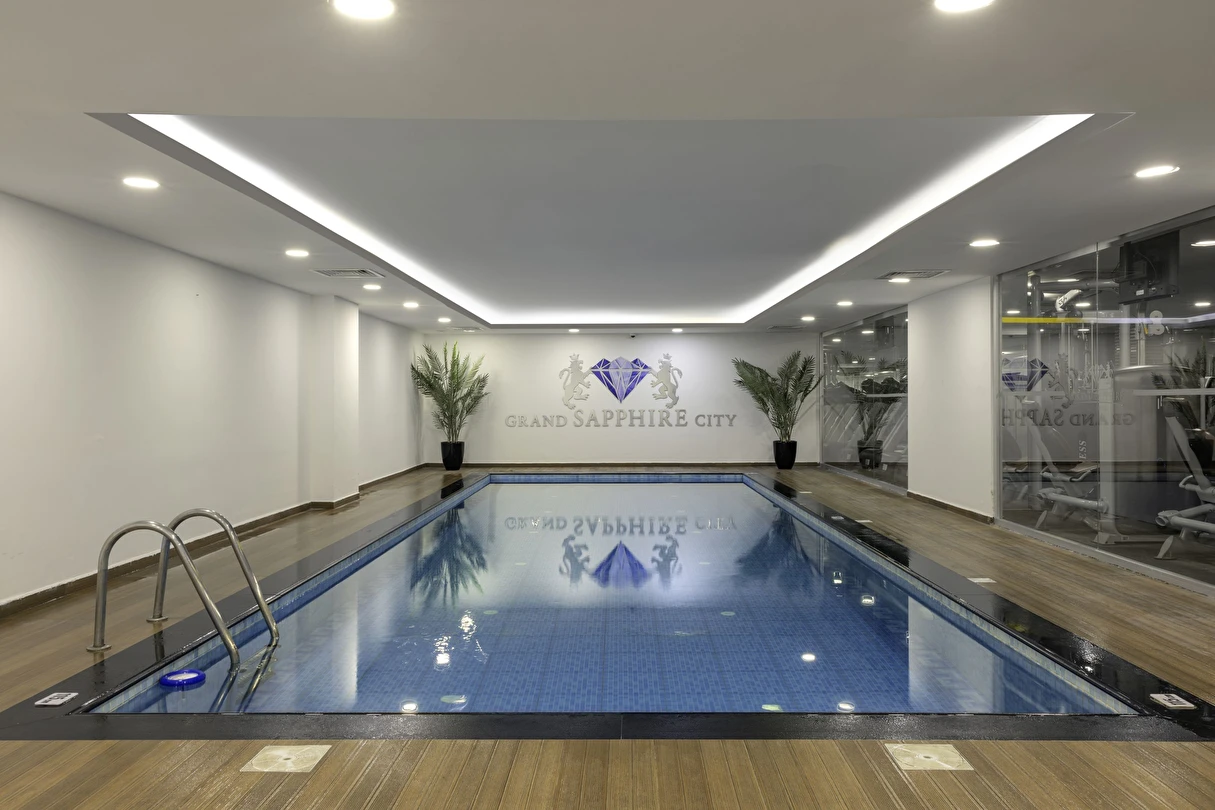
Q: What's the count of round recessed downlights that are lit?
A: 14